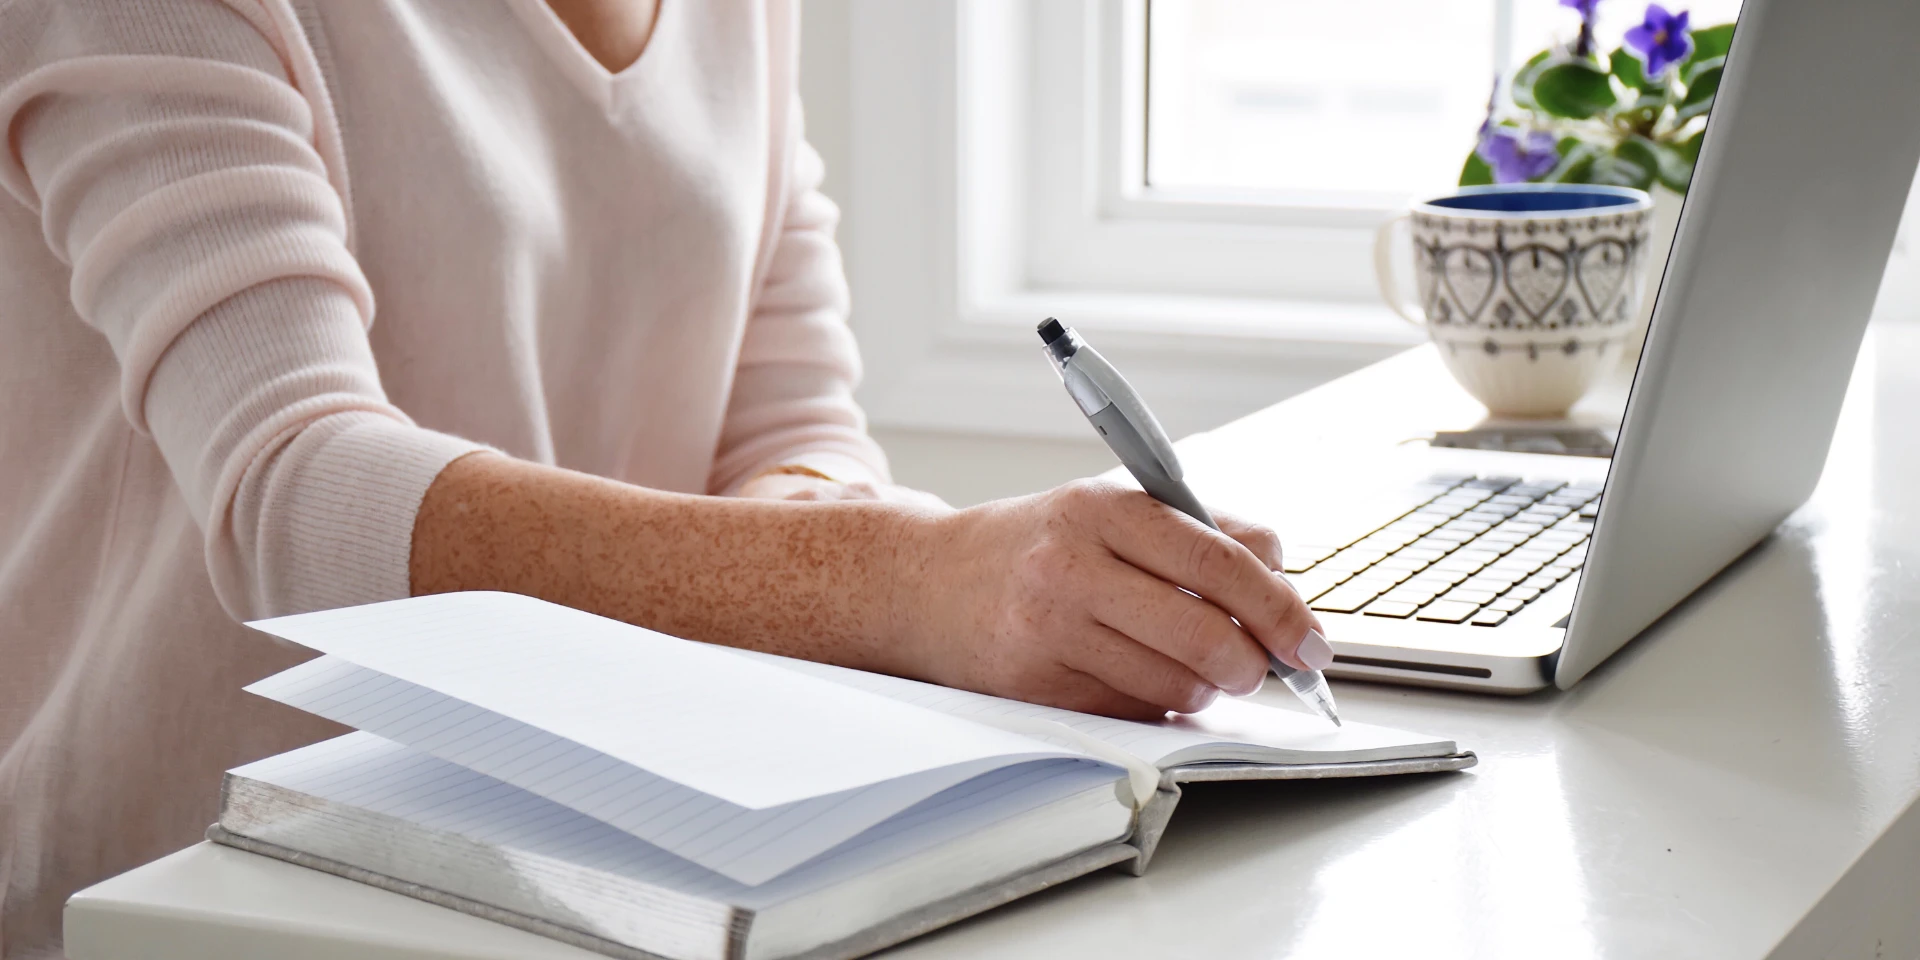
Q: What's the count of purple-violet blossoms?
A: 3